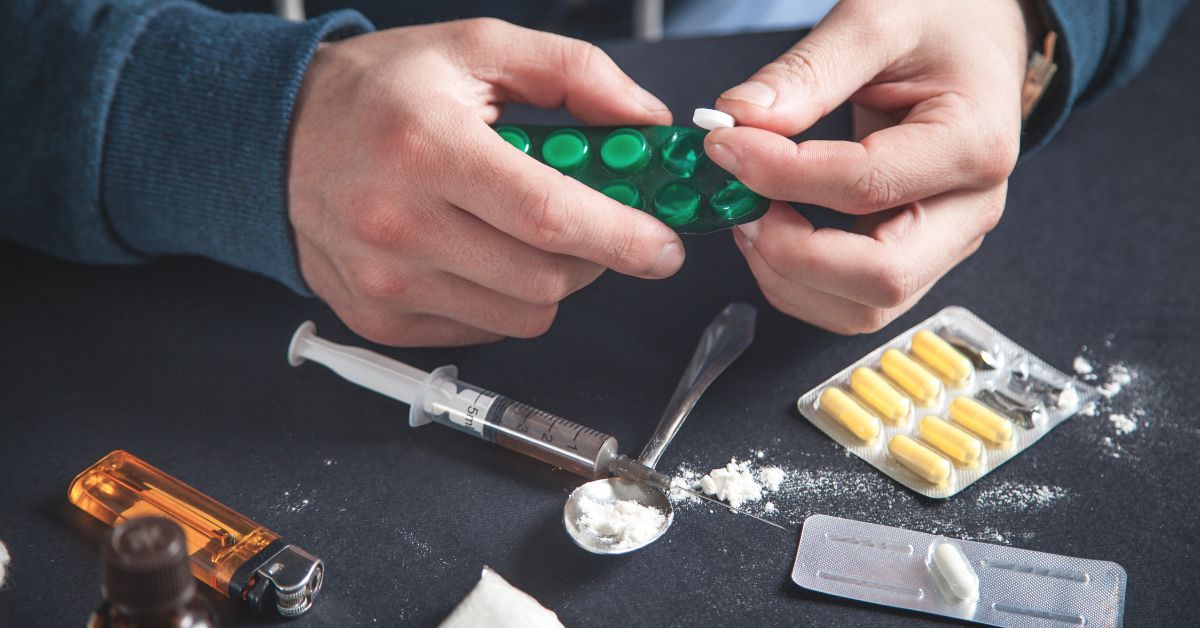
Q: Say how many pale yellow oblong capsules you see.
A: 7